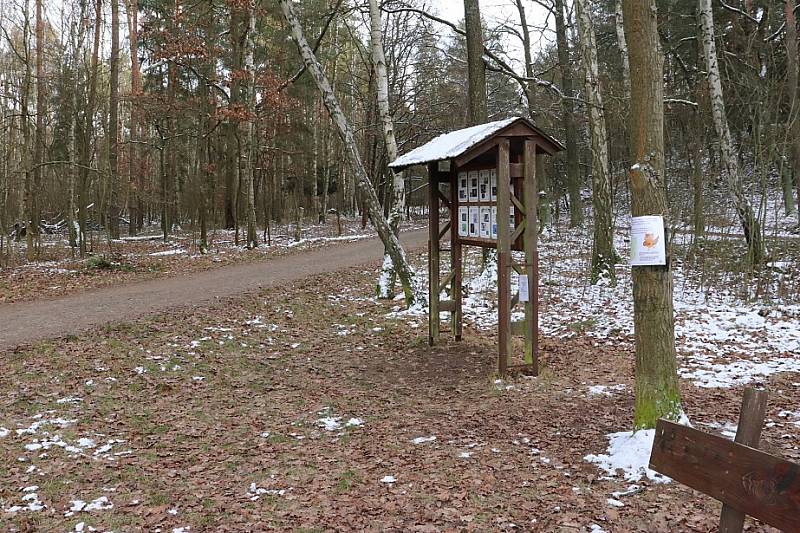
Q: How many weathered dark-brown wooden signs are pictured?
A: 1